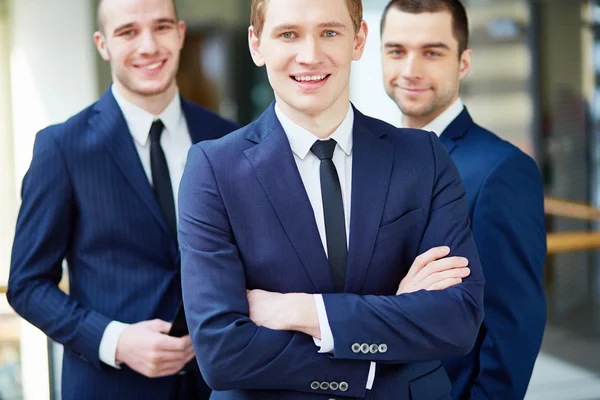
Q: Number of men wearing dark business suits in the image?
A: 3